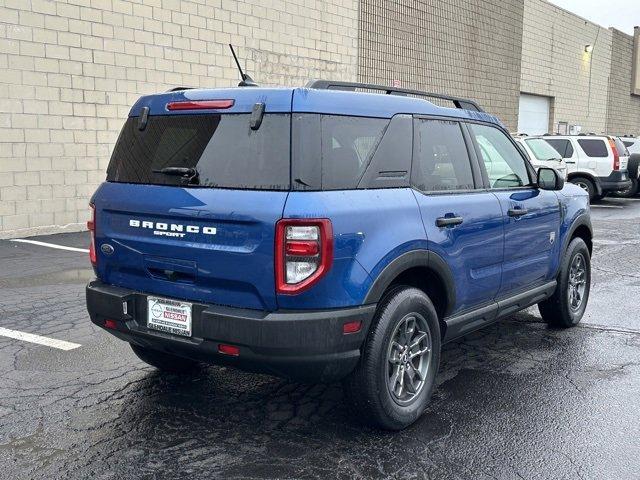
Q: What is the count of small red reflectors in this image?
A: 3